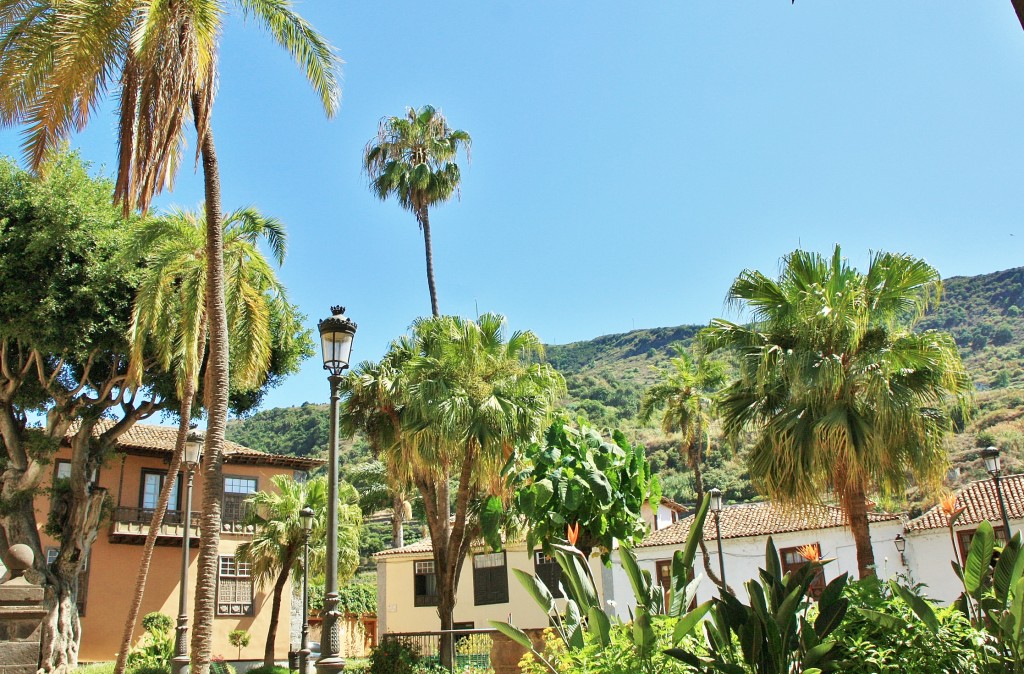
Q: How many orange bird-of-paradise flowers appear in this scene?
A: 3